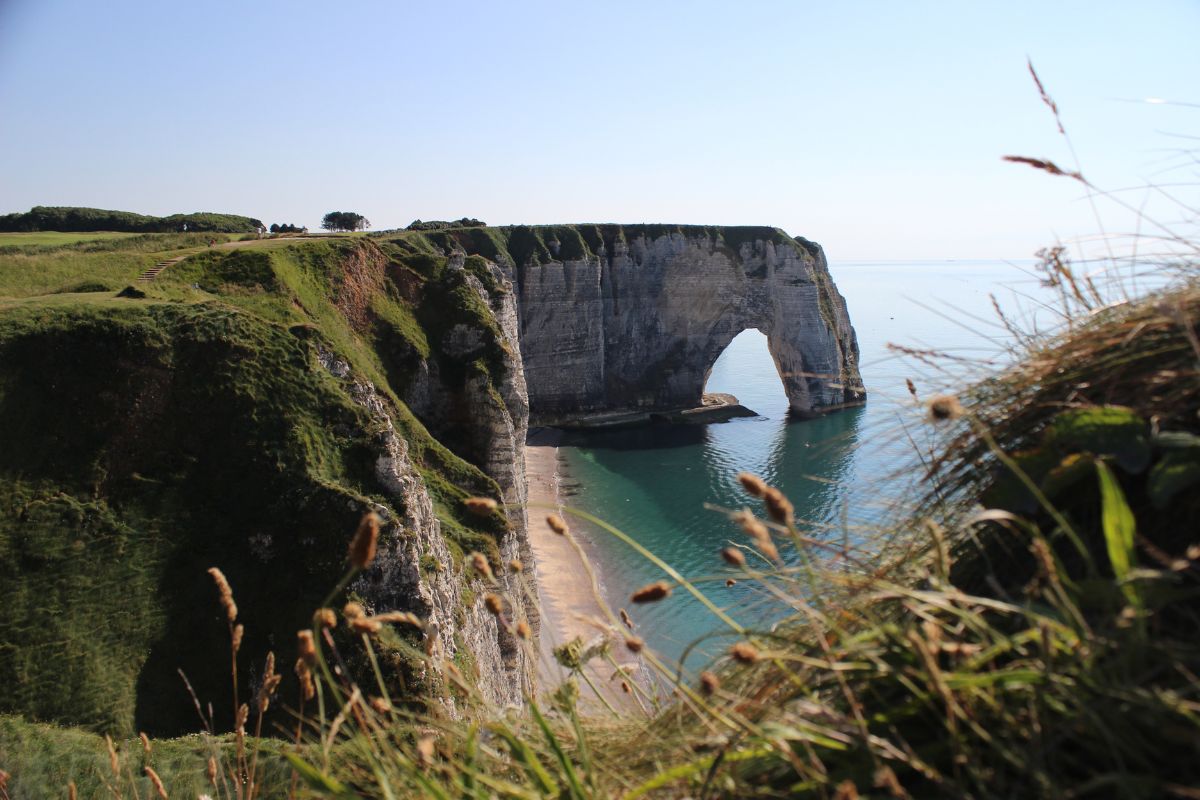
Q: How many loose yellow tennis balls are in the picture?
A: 0